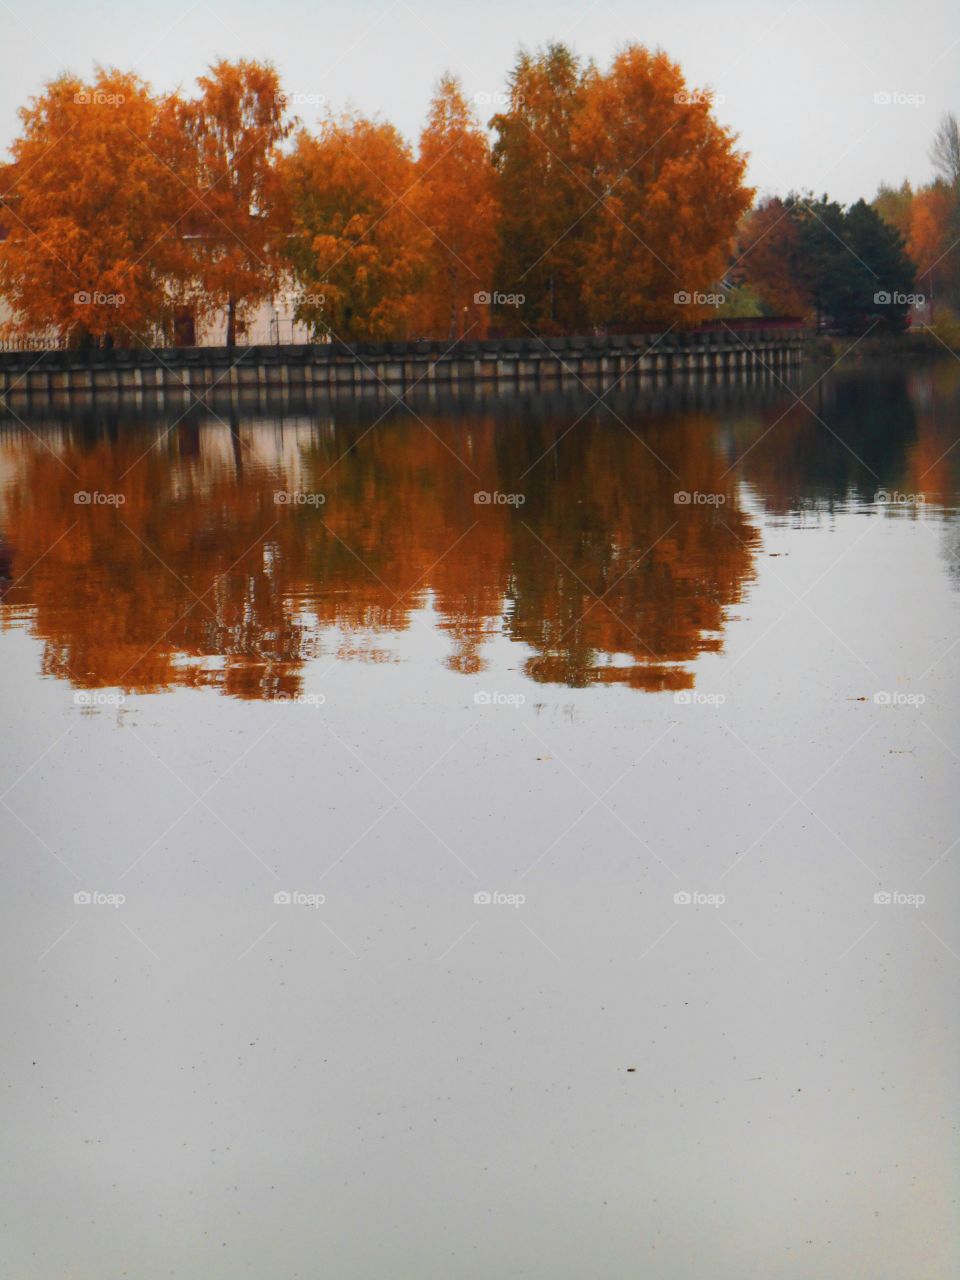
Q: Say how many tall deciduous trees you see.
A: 6